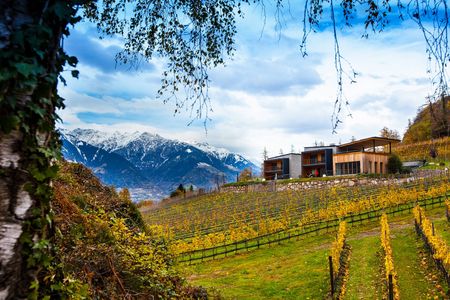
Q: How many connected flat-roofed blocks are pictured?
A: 3